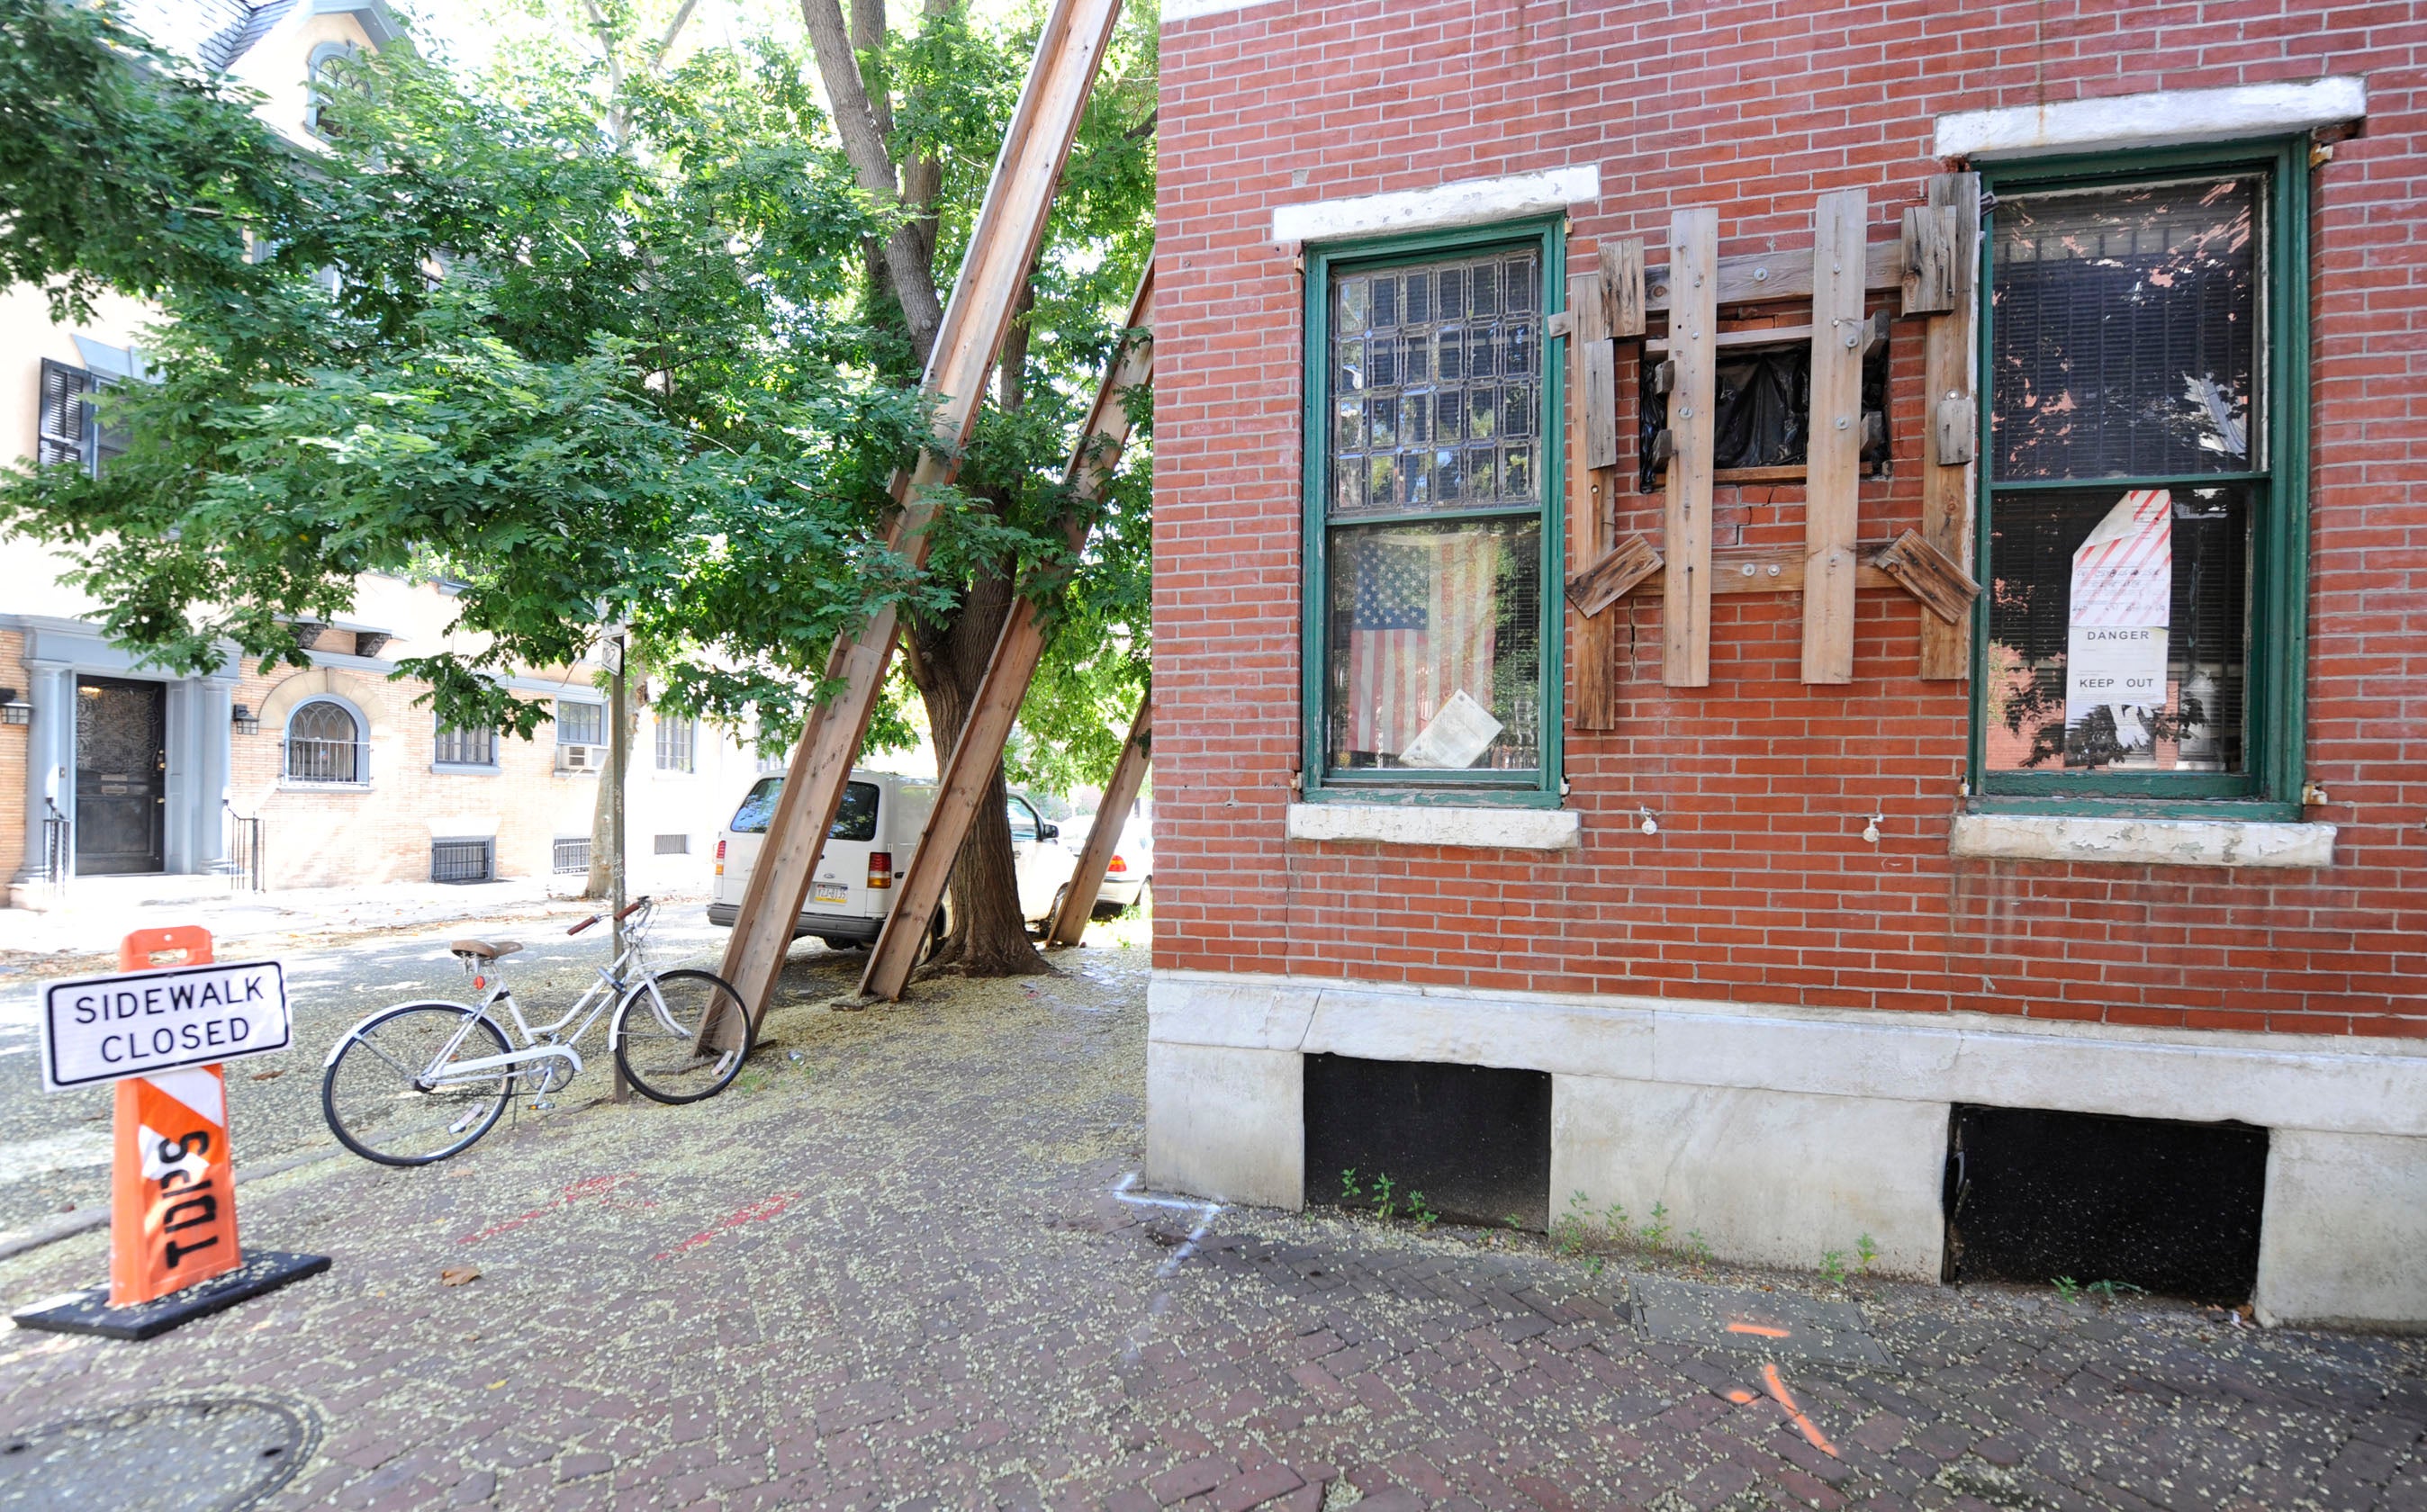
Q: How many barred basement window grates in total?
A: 3